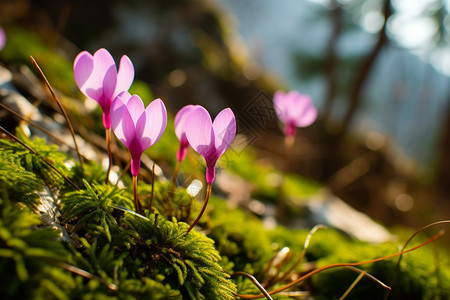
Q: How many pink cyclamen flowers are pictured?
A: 5